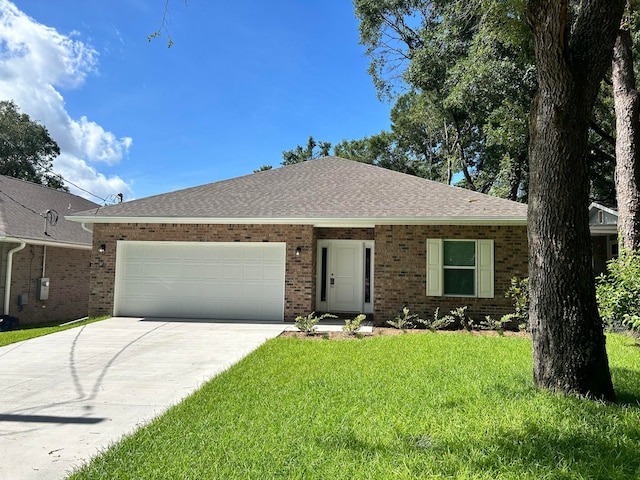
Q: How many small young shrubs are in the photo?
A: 6